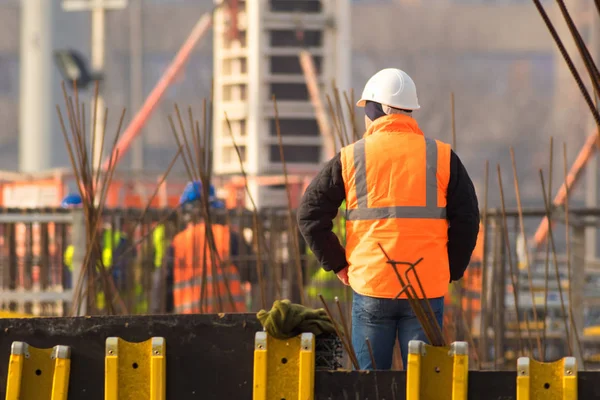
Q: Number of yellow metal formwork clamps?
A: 5